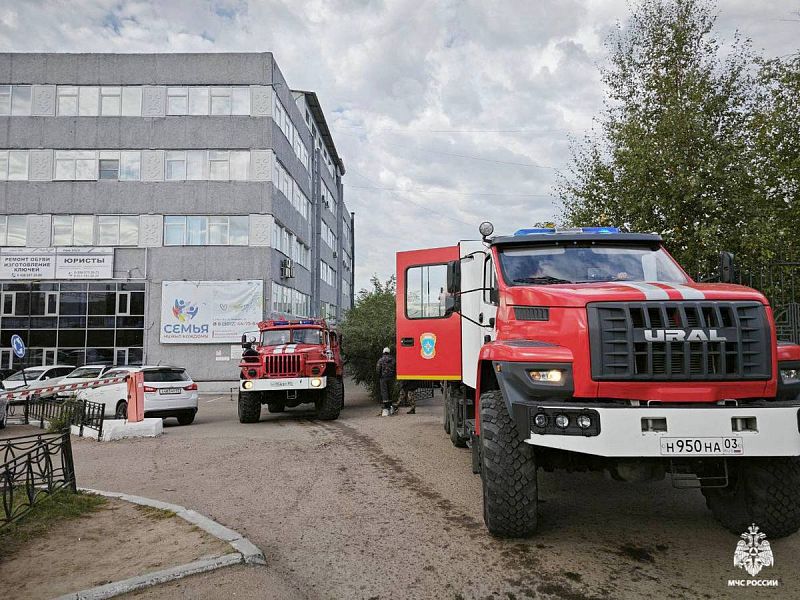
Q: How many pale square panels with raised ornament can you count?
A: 9